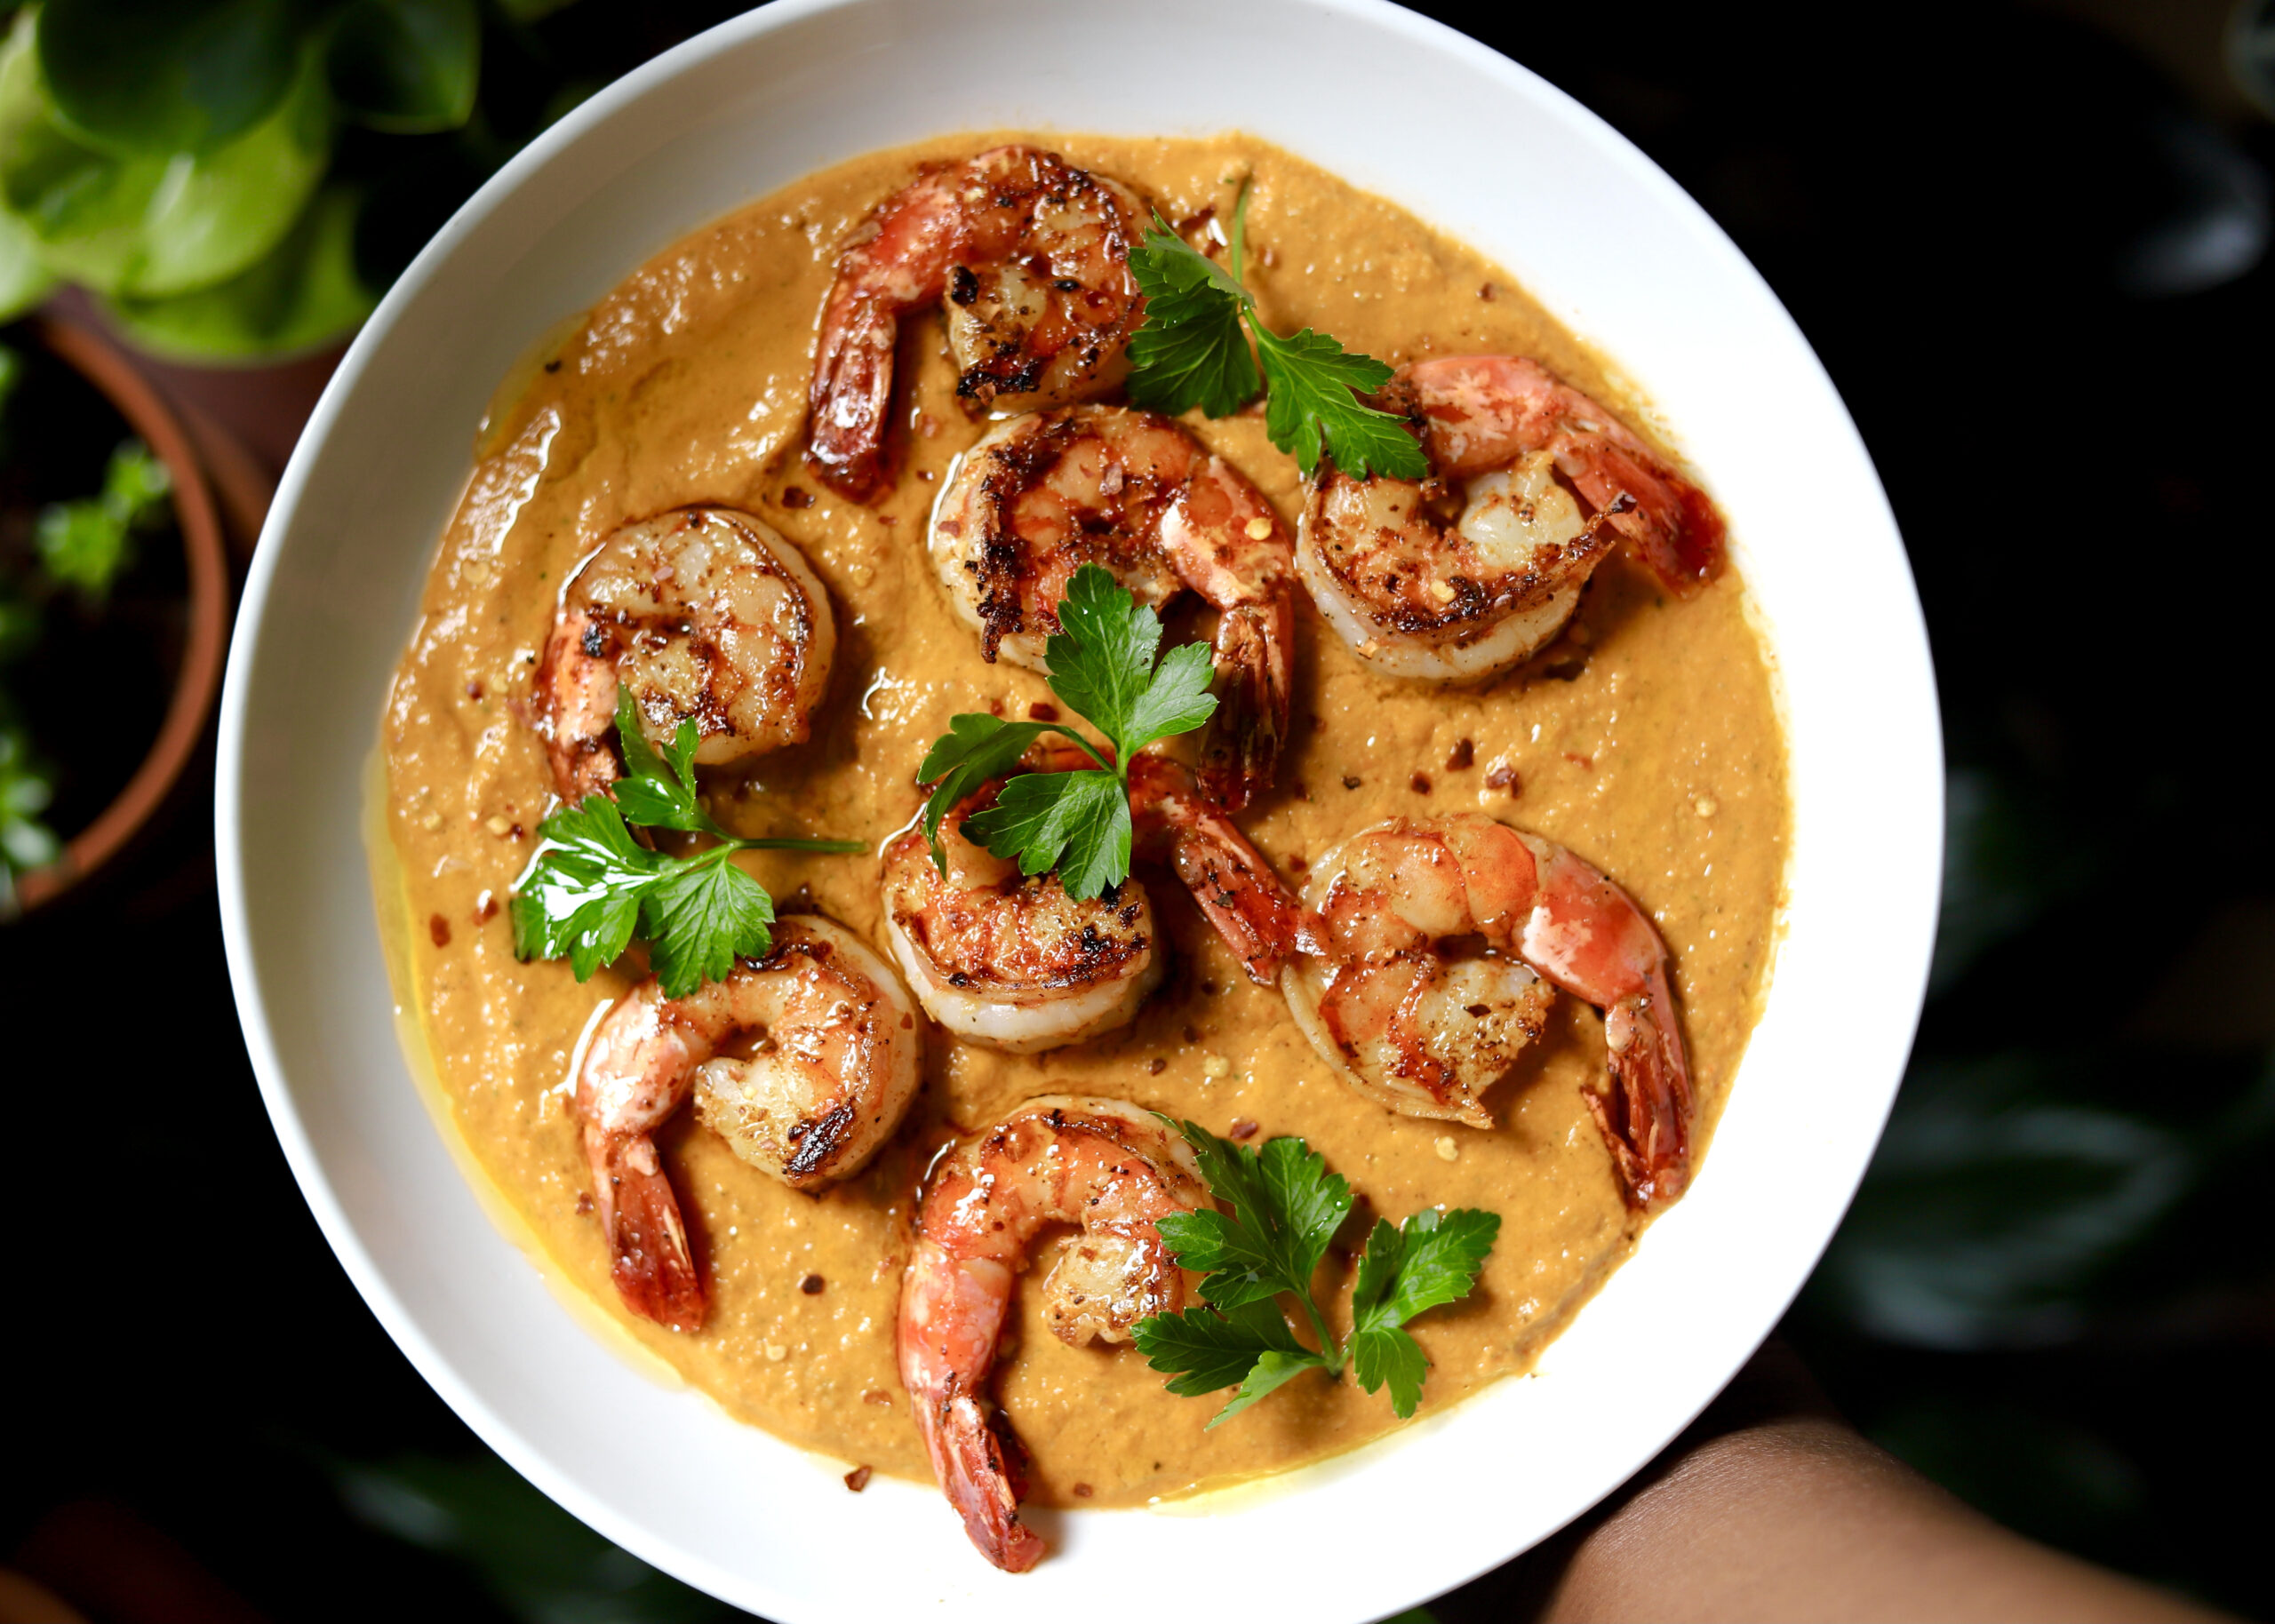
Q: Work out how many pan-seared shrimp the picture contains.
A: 8